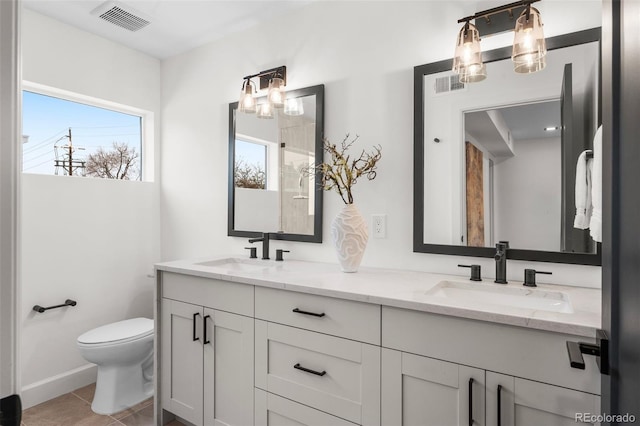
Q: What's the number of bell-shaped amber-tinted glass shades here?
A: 4